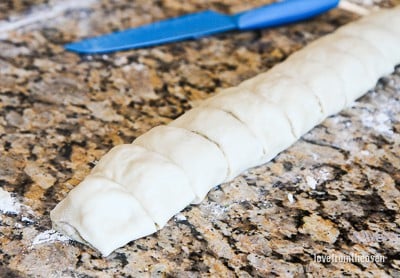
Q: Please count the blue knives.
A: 1